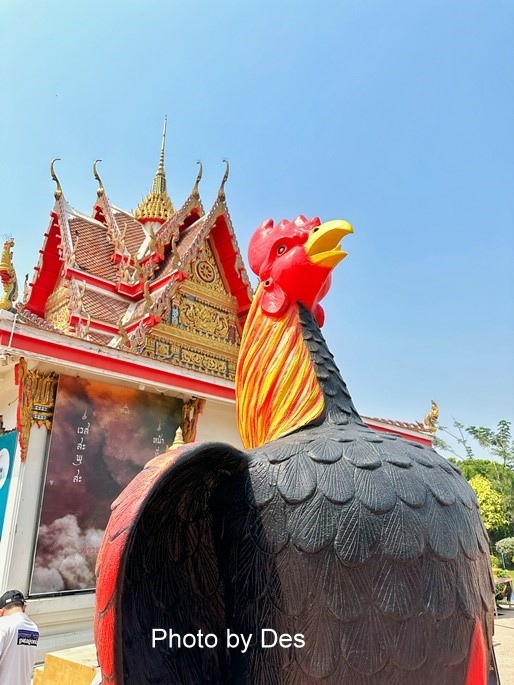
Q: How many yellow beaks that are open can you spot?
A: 1